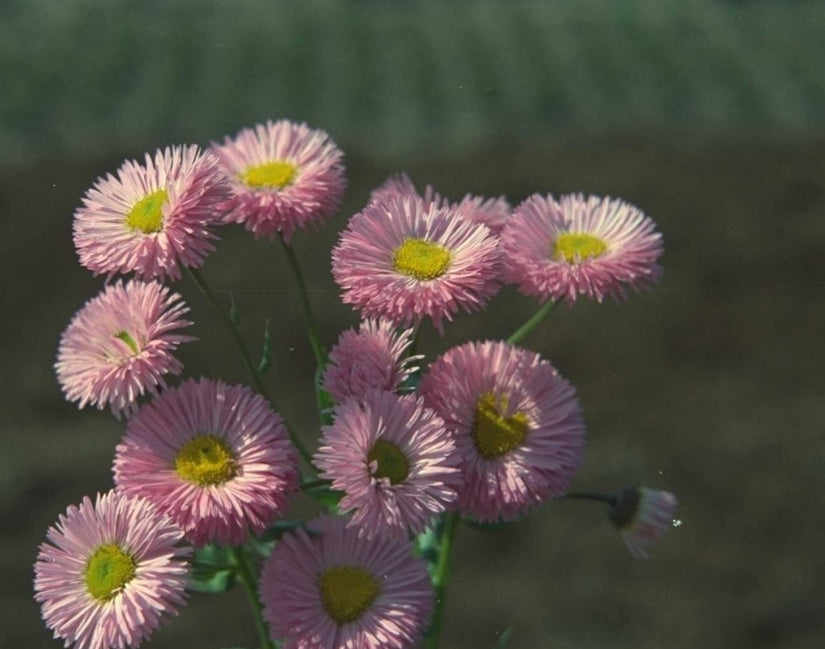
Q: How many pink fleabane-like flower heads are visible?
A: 13